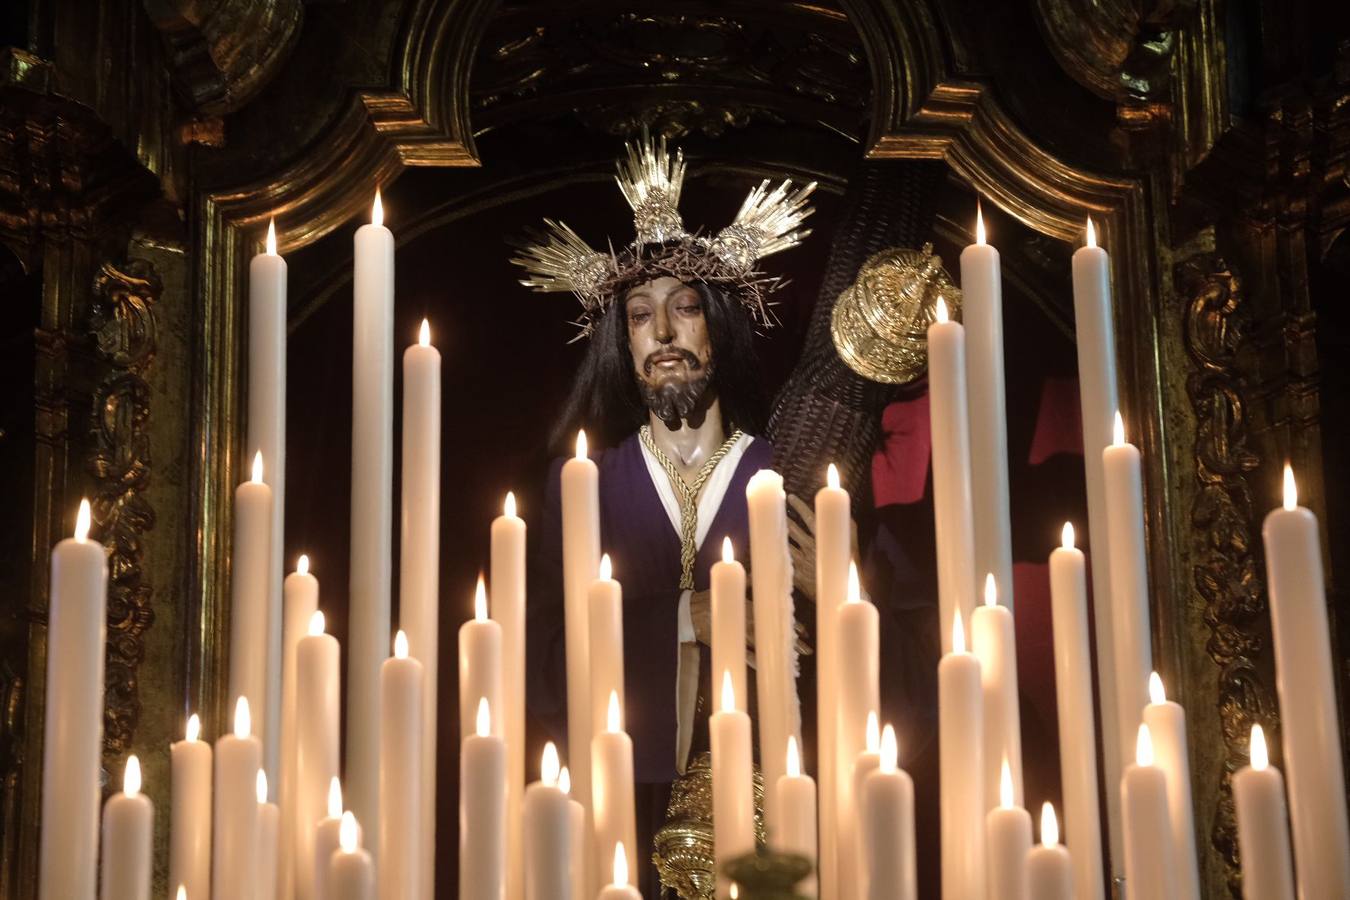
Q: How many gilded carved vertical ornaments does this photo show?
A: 2